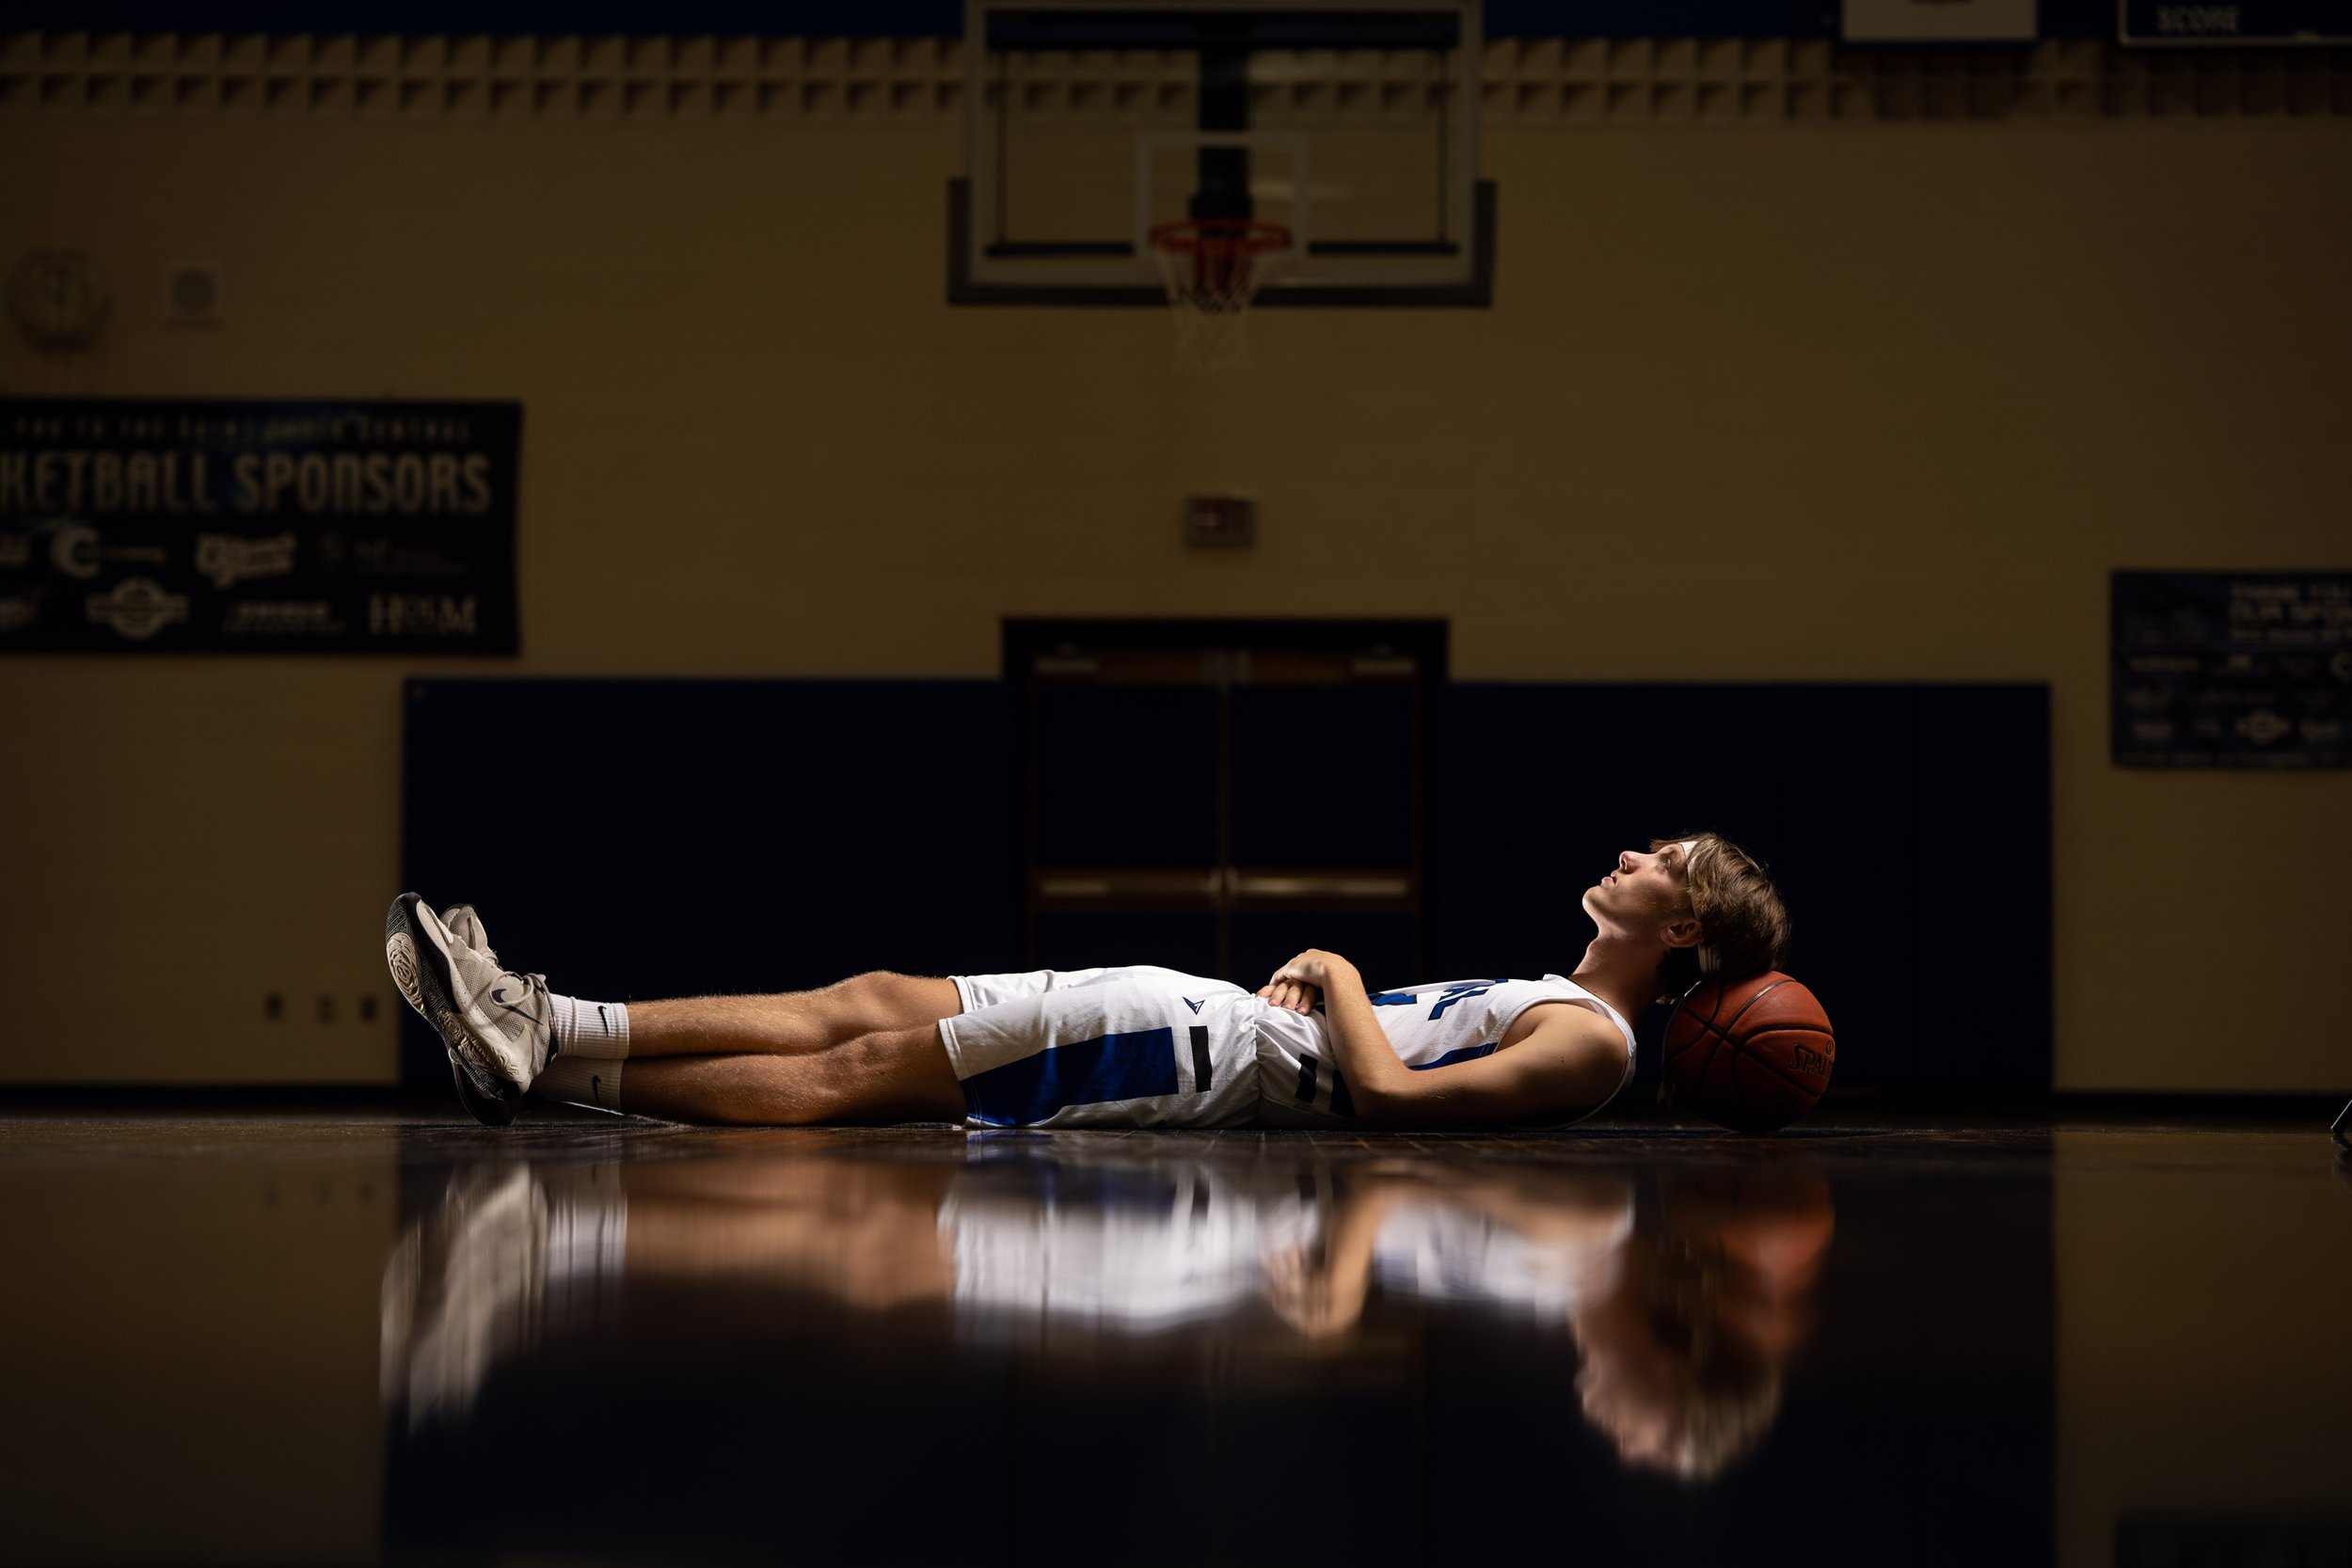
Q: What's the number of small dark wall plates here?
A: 3